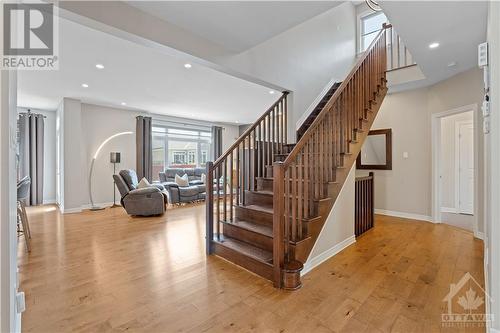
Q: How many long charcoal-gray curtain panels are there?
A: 3